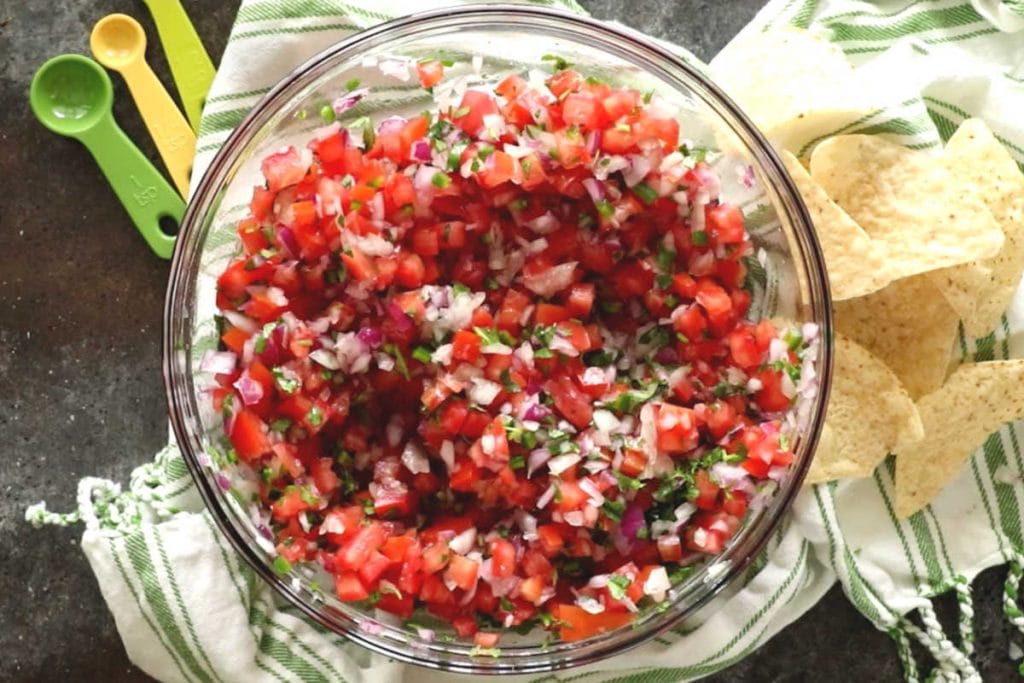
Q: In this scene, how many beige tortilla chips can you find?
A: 7